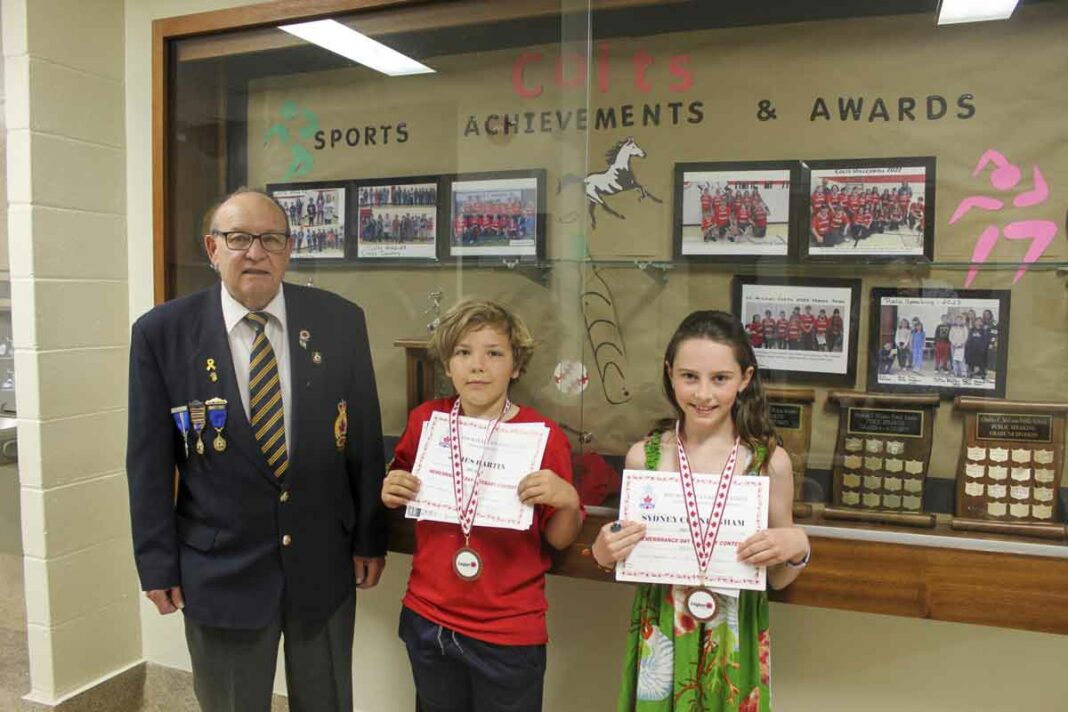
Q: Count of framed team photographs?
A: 7